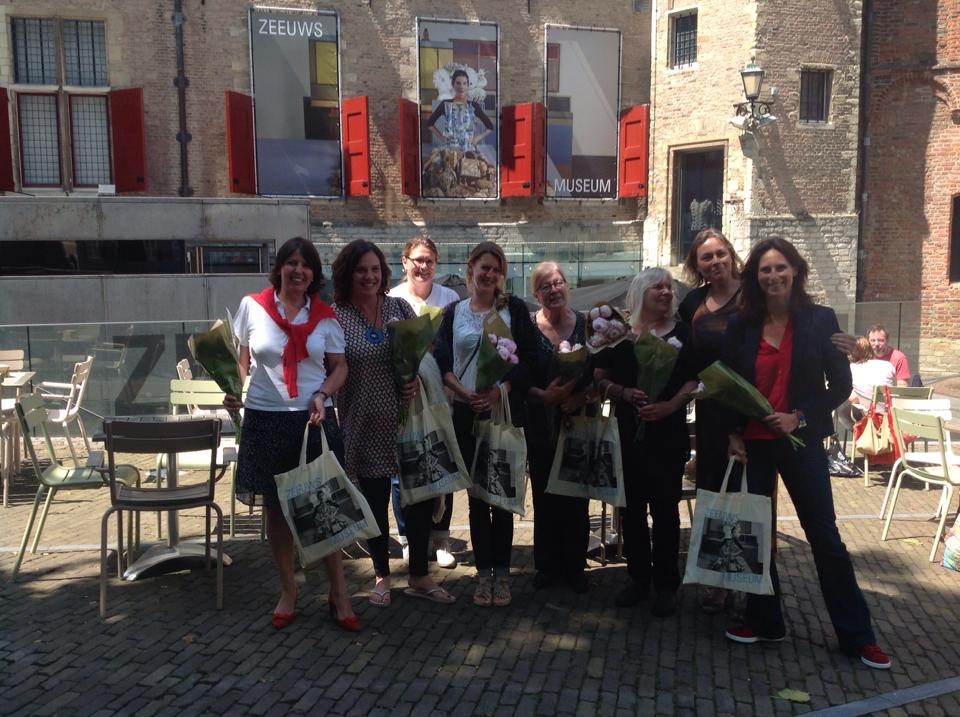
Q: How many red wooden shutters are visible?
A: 8